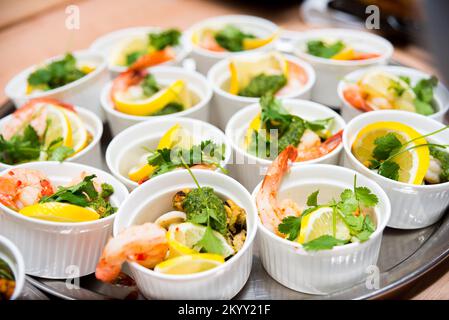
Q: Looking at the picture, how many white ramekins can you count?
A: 15